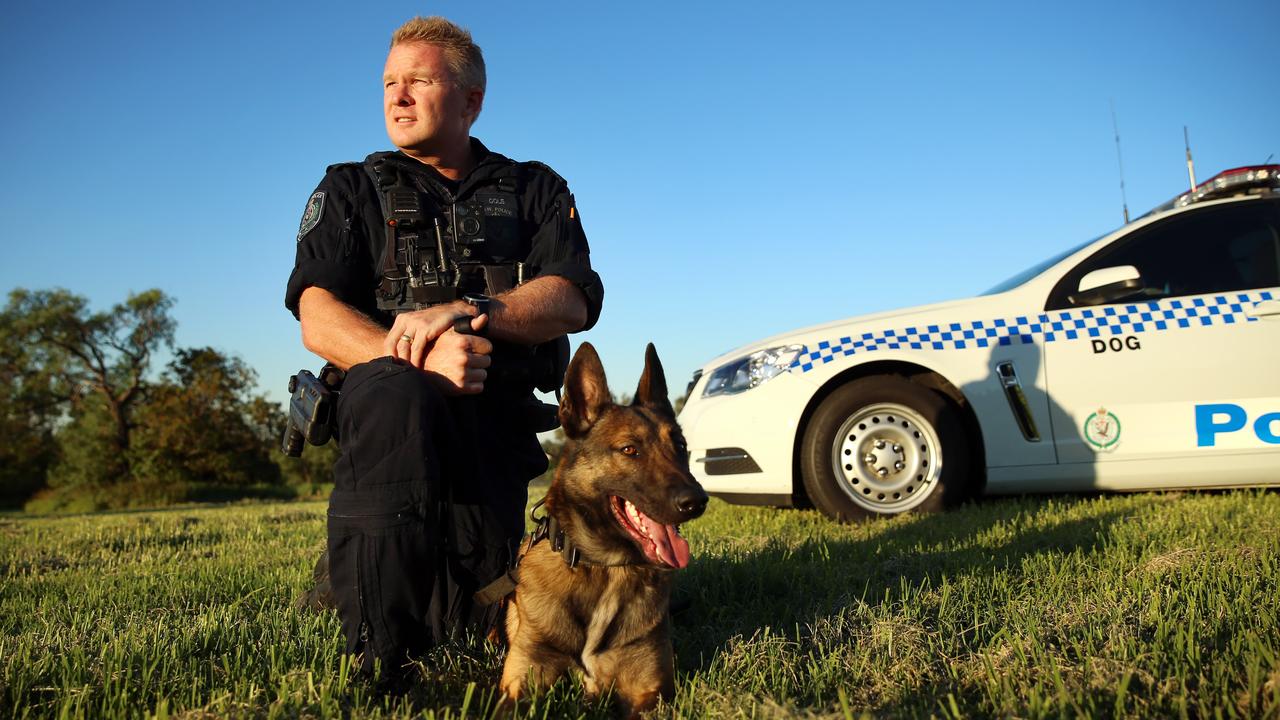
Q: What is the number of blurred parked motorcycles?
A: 0